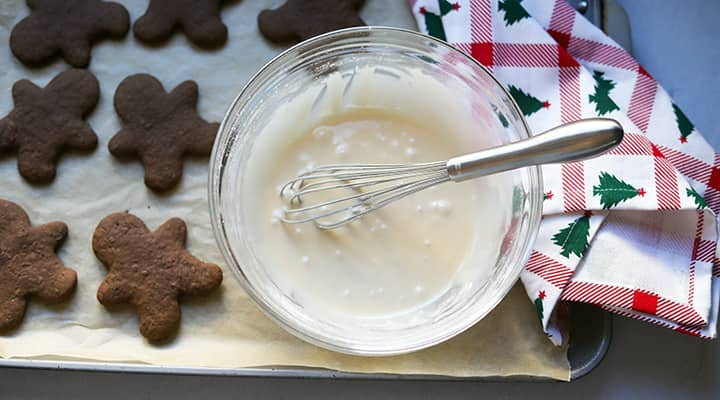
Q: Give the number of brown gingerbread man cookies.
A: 7